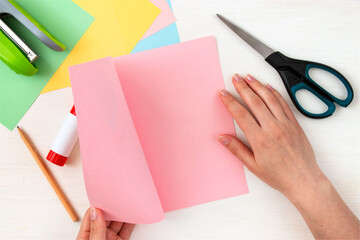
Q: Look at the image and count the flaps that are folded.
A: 1